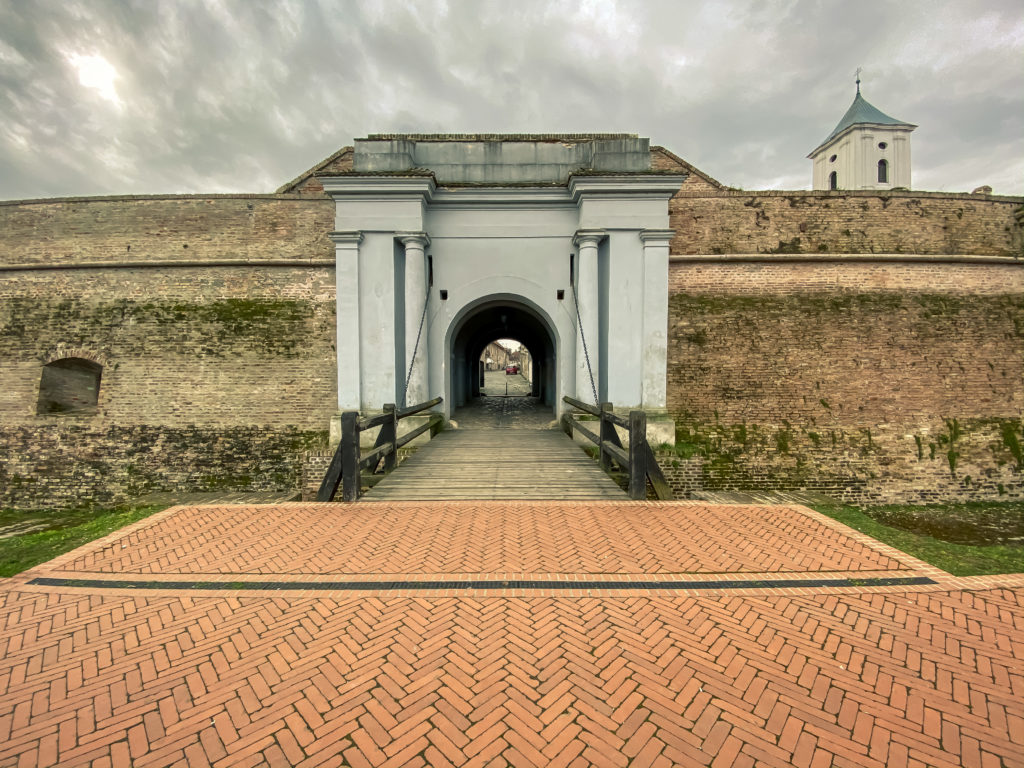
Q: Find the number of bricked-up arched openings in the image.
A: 1